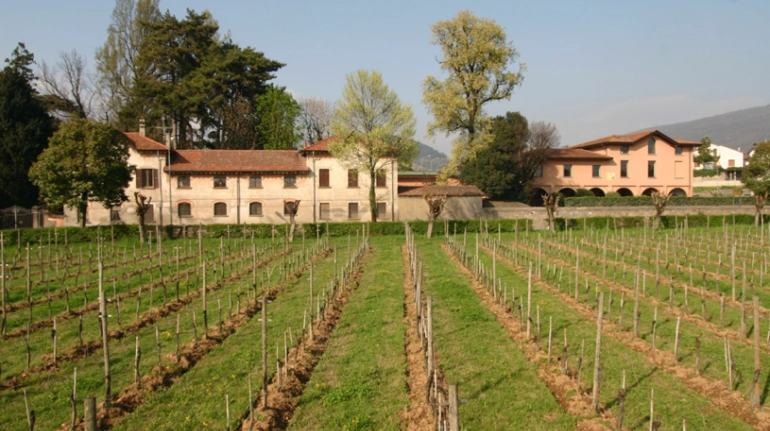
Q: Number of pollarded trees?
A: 6